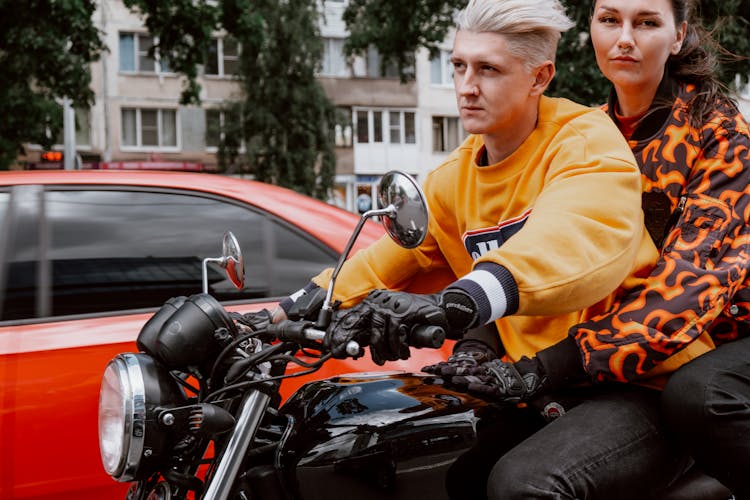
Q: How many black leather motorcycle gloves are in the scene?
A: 4